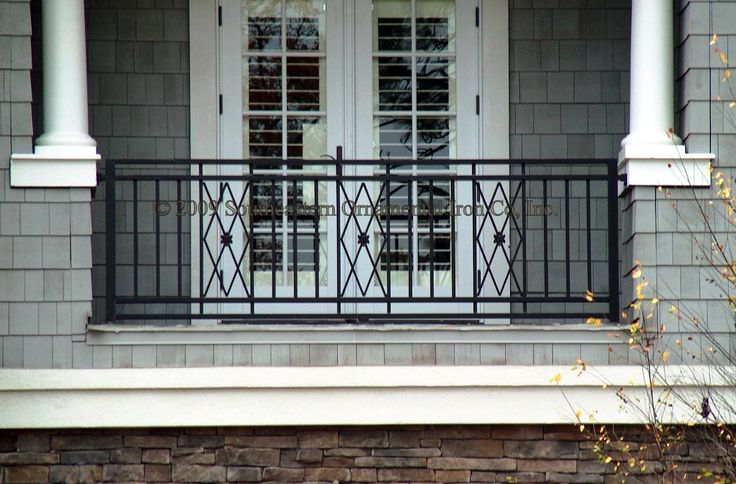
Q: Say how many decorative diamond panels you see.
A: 3